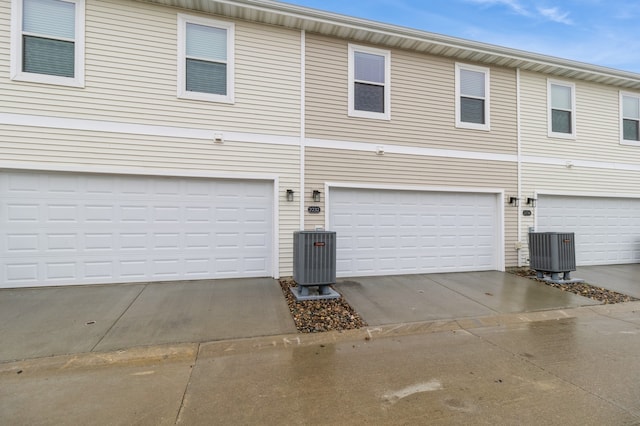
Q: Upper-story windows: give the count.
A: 6